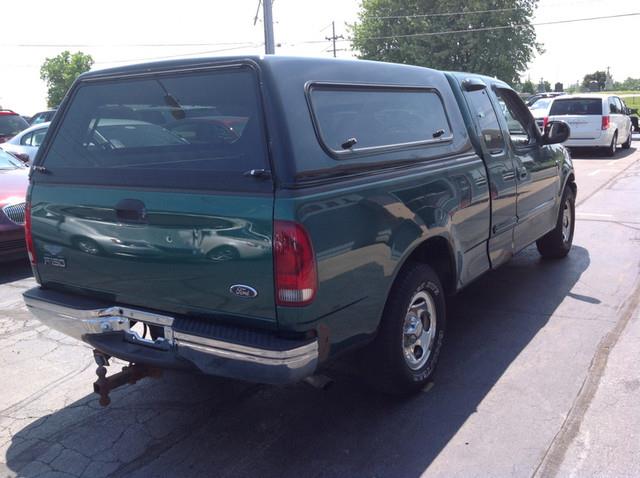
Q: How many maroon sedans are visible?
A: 1